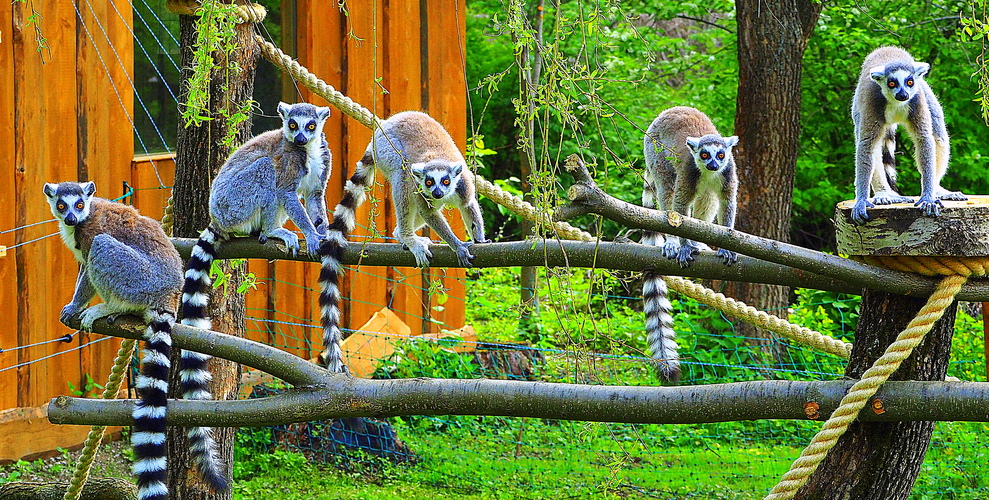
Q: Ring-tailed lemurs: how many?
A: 5